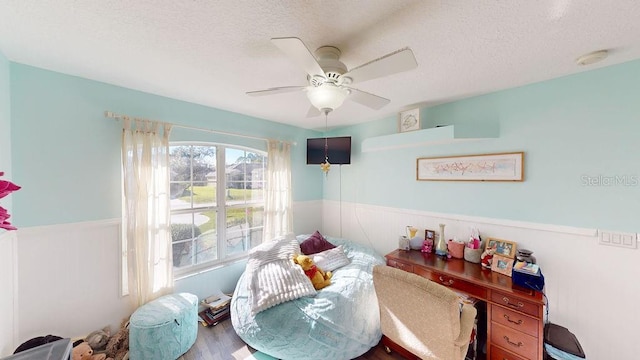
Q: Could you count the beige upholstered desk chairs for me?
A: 1